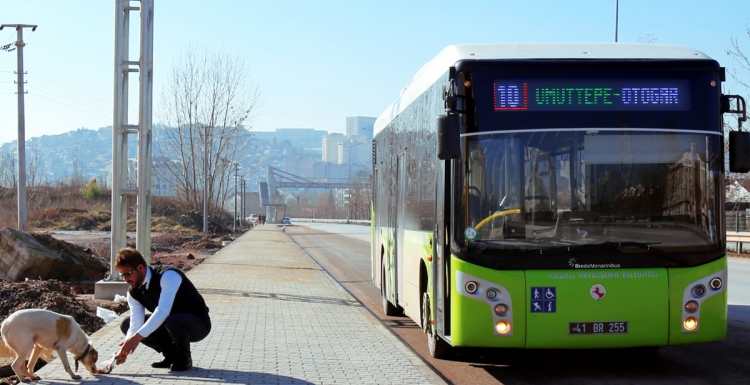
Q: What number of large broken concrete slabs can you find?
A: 1